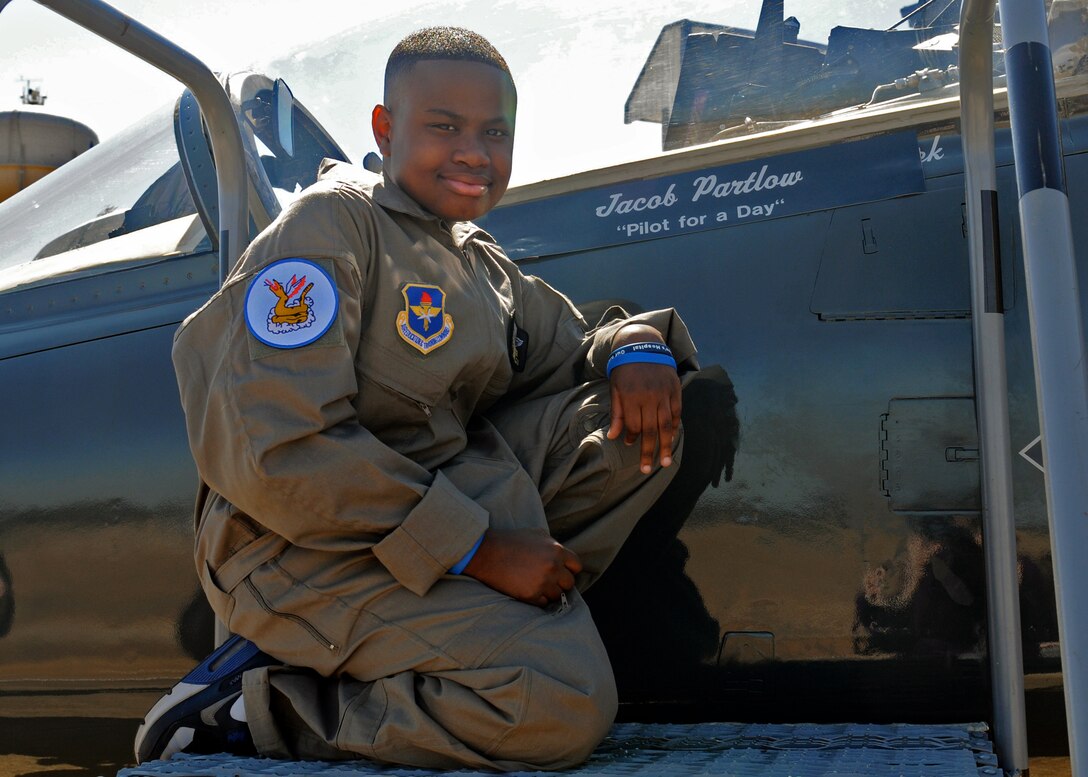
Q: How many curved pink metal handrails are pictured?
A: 0